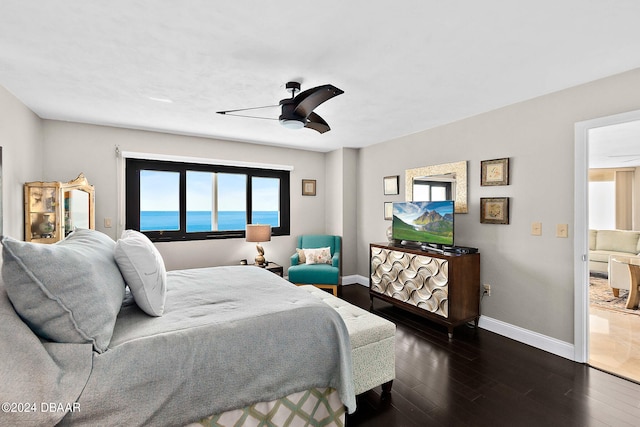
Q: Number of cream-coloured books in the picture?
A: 0